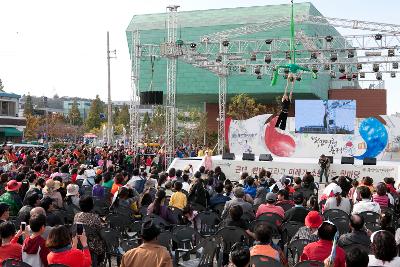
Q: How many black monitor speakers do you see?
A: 6